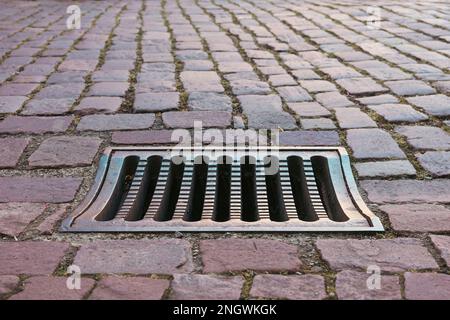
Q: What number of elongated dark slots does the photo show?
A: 9